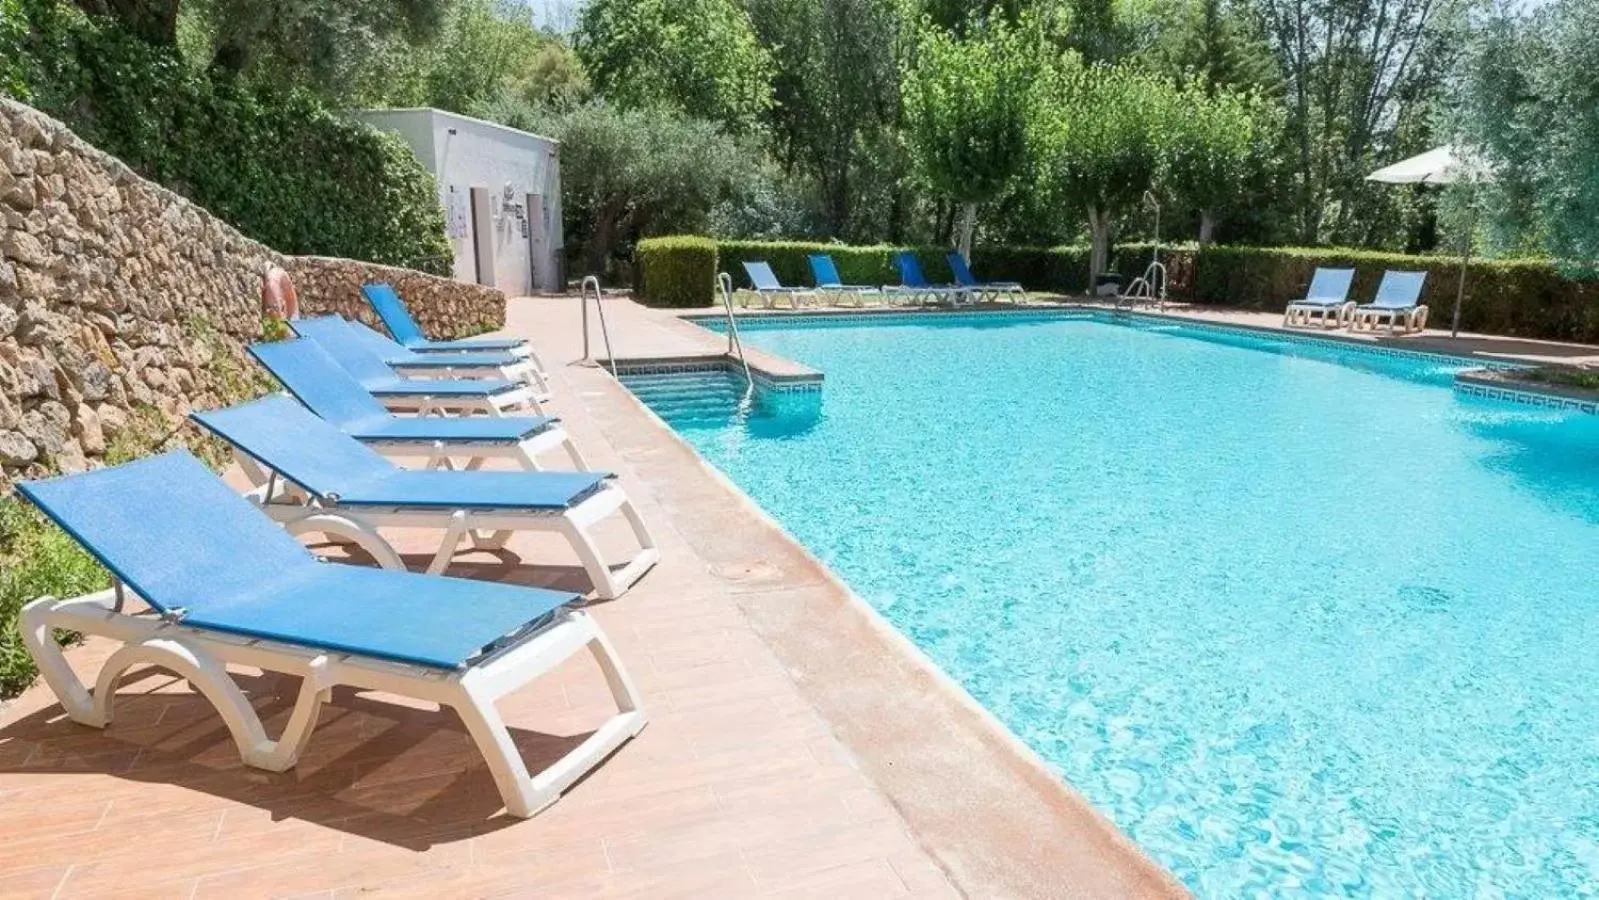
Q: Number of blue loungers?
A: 12